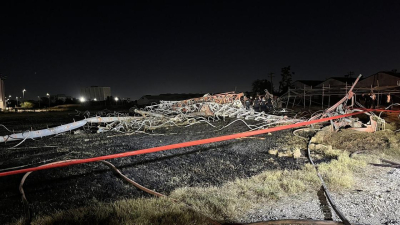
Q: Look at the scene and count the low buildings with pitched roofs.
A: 3